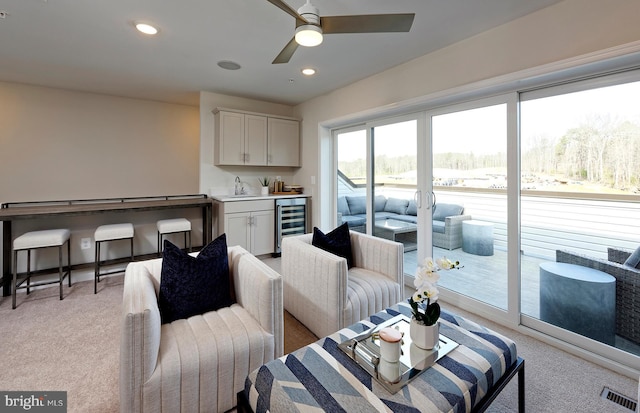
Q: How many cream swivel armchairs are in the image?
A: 2